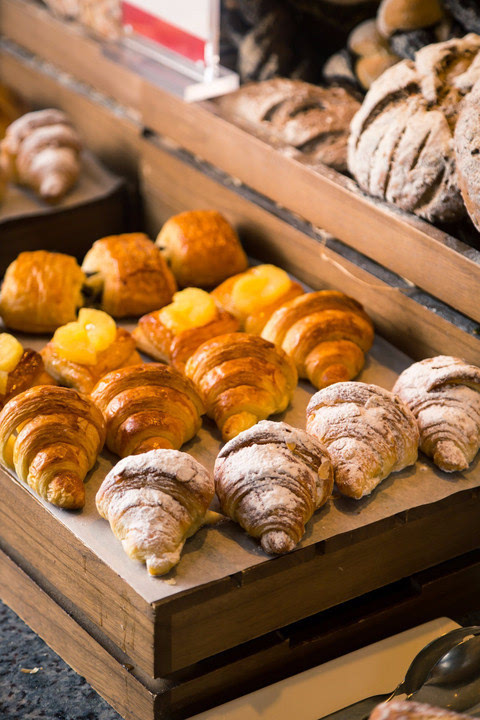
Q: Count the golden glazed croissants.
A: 4